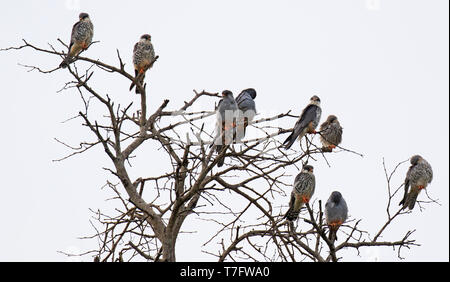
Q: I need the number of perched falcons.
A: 9